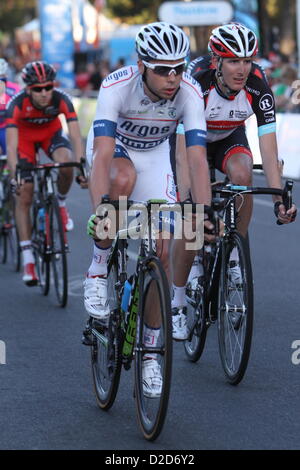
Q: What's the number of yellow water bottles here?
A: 0